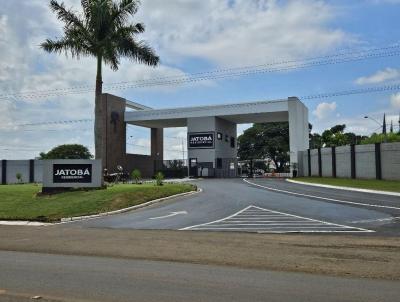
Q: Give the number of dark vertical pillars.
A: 7